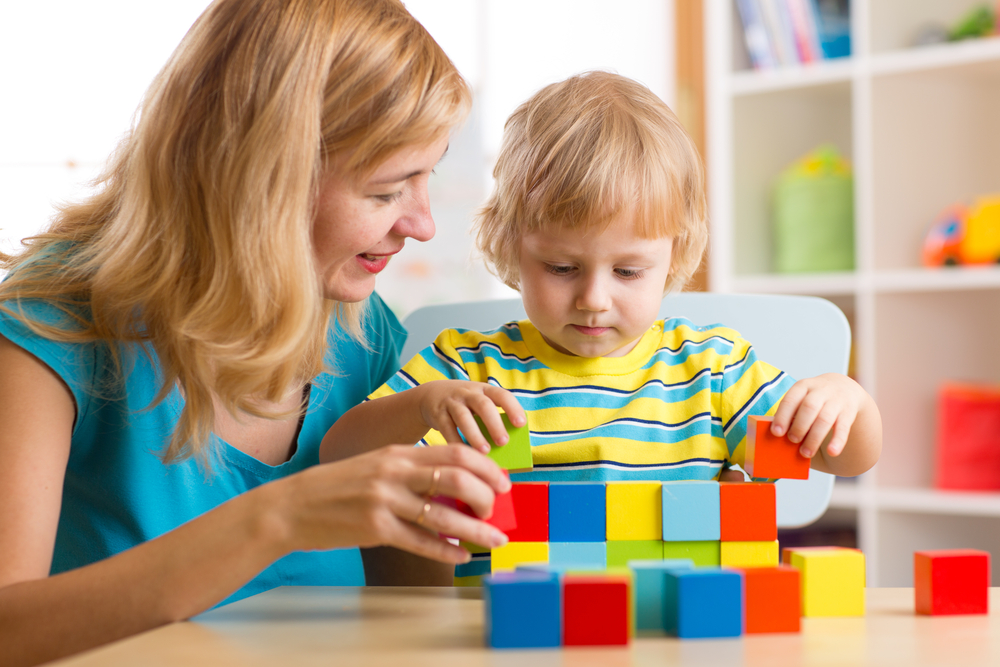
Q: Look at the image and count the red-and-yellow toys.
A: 1